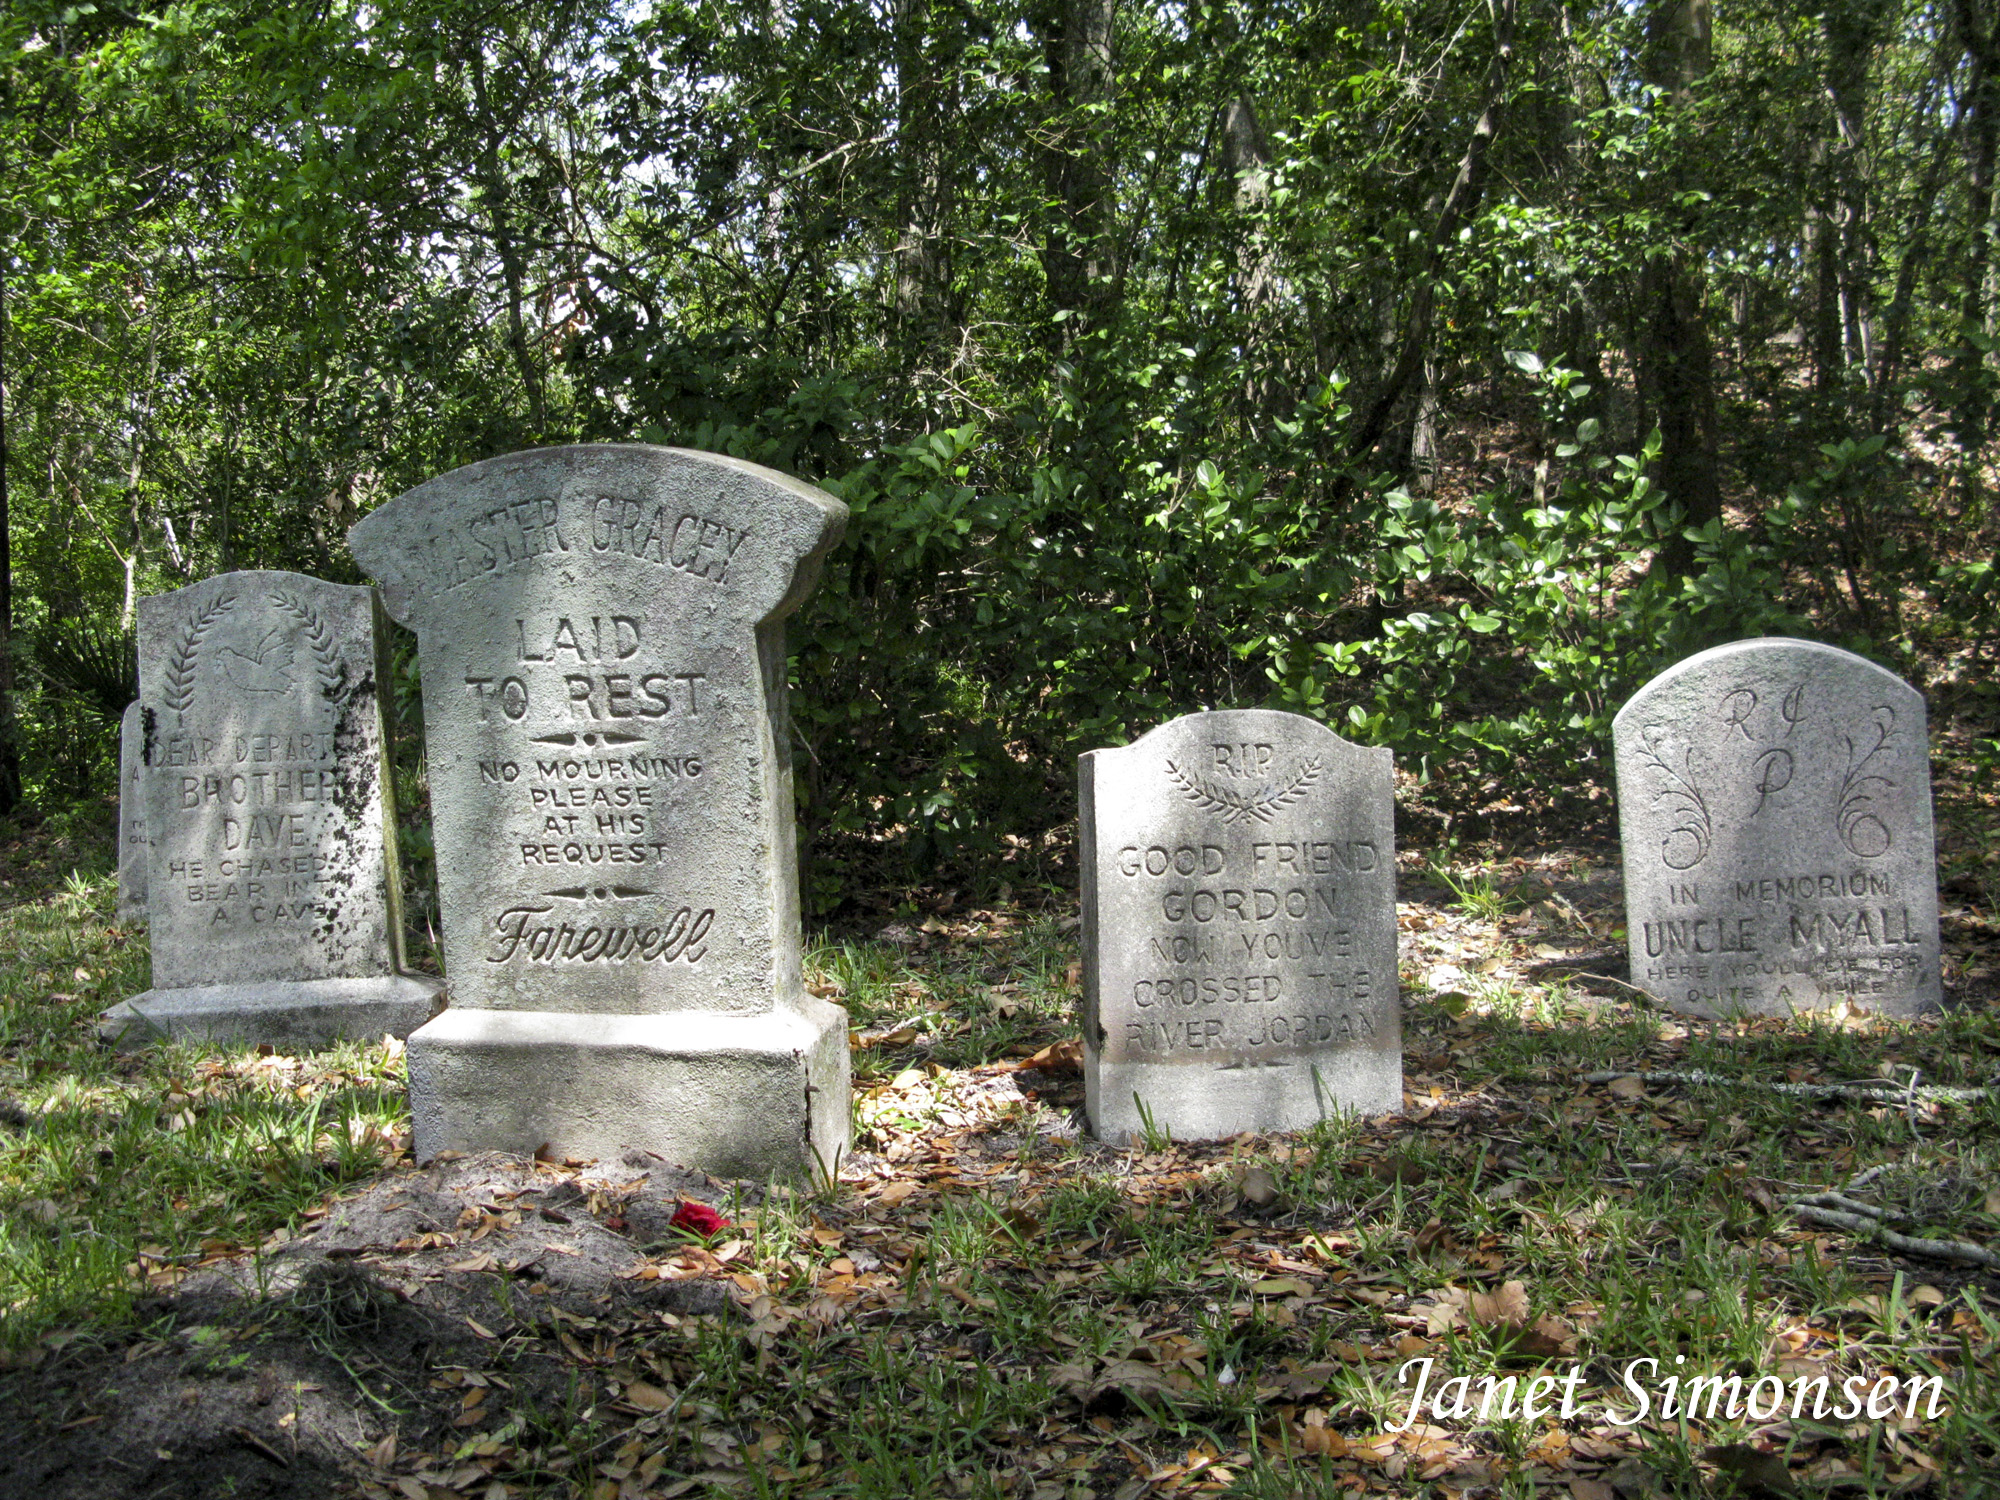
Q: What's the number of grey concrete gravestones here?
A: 5